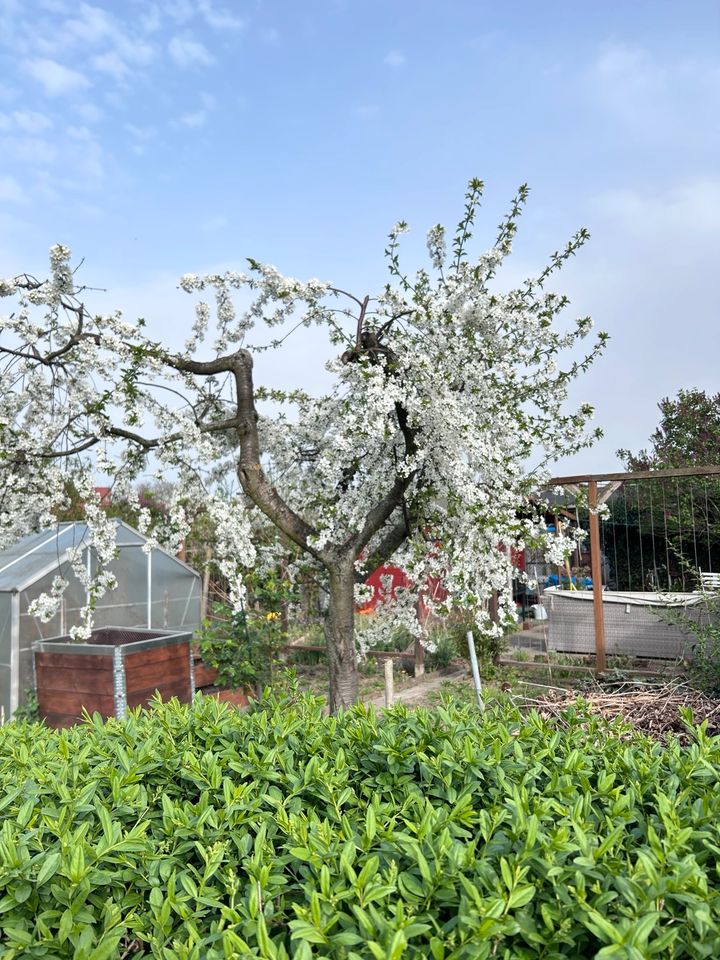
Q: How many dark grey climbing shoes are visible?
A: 0